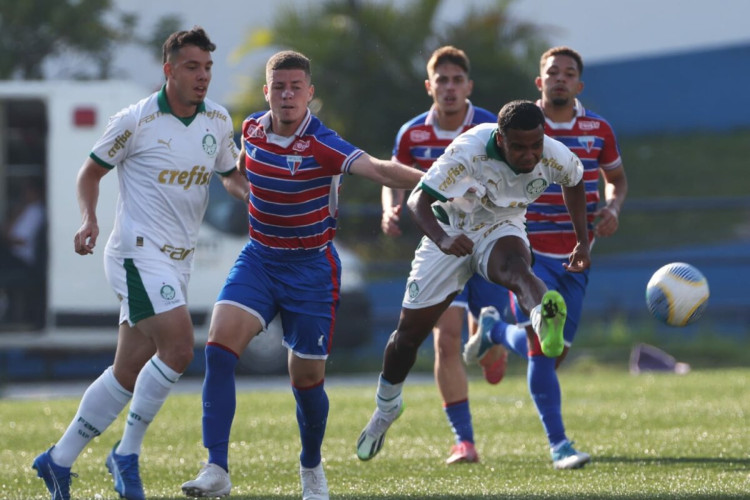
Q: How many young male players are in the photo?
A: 5